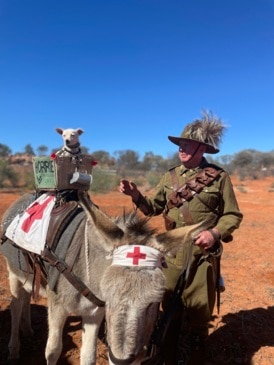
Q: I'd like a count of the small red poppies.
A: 2